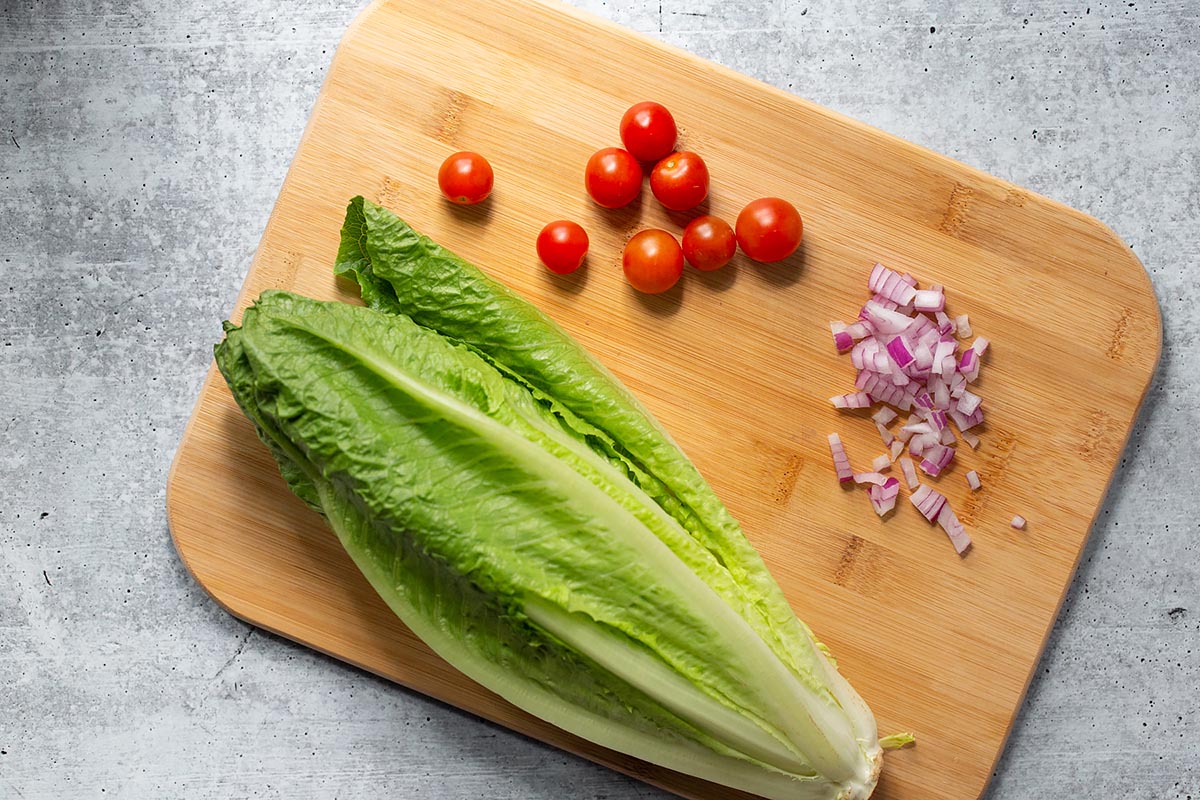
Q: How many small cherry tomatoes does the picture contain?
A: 8